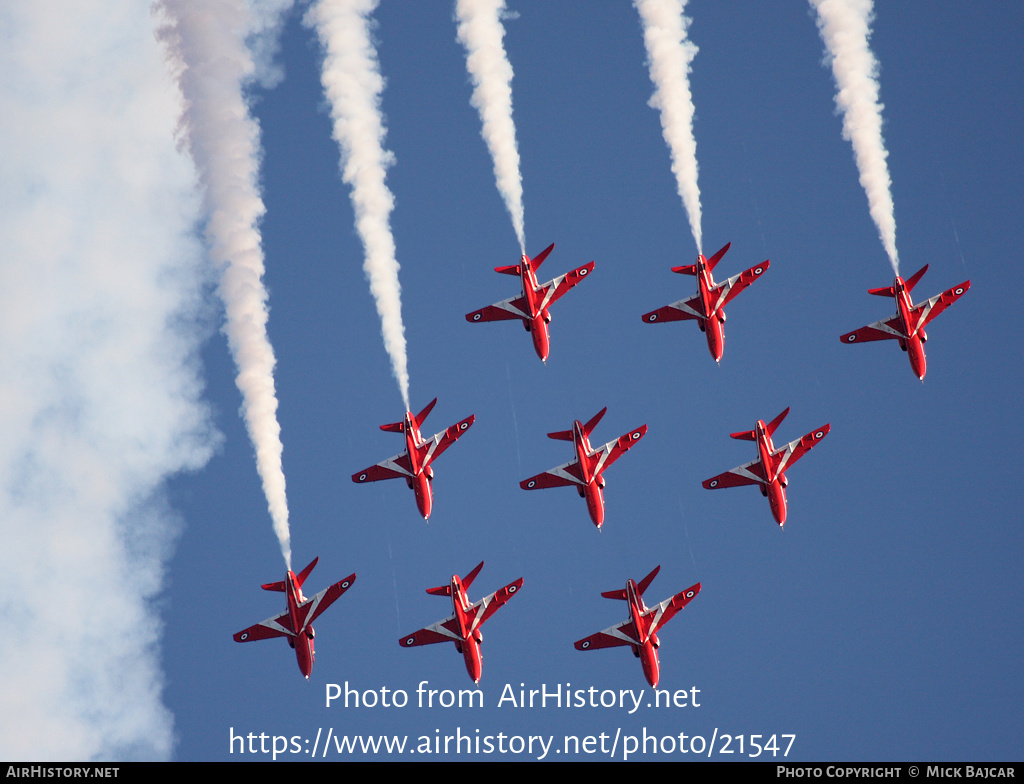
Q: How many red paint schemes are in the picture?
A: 9